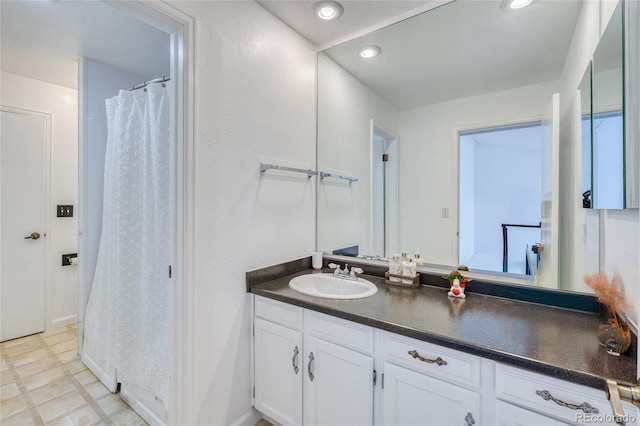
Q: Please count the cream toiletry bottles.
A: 2